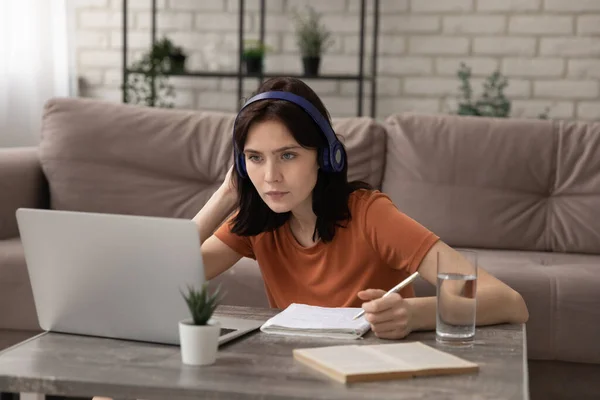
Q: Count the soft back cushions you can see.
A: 2